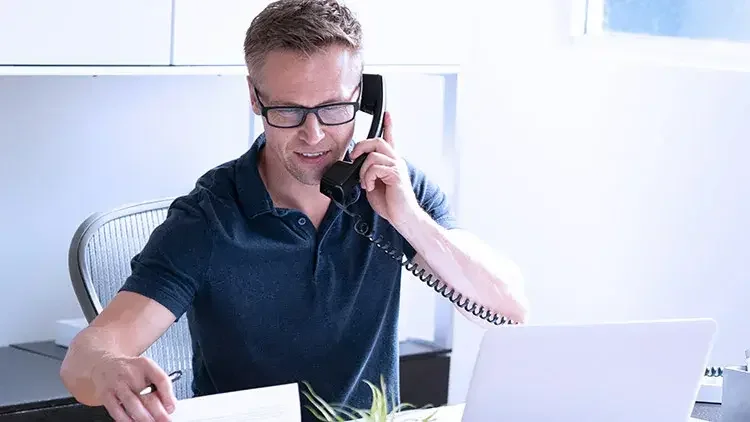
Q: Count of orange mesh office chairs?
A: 0